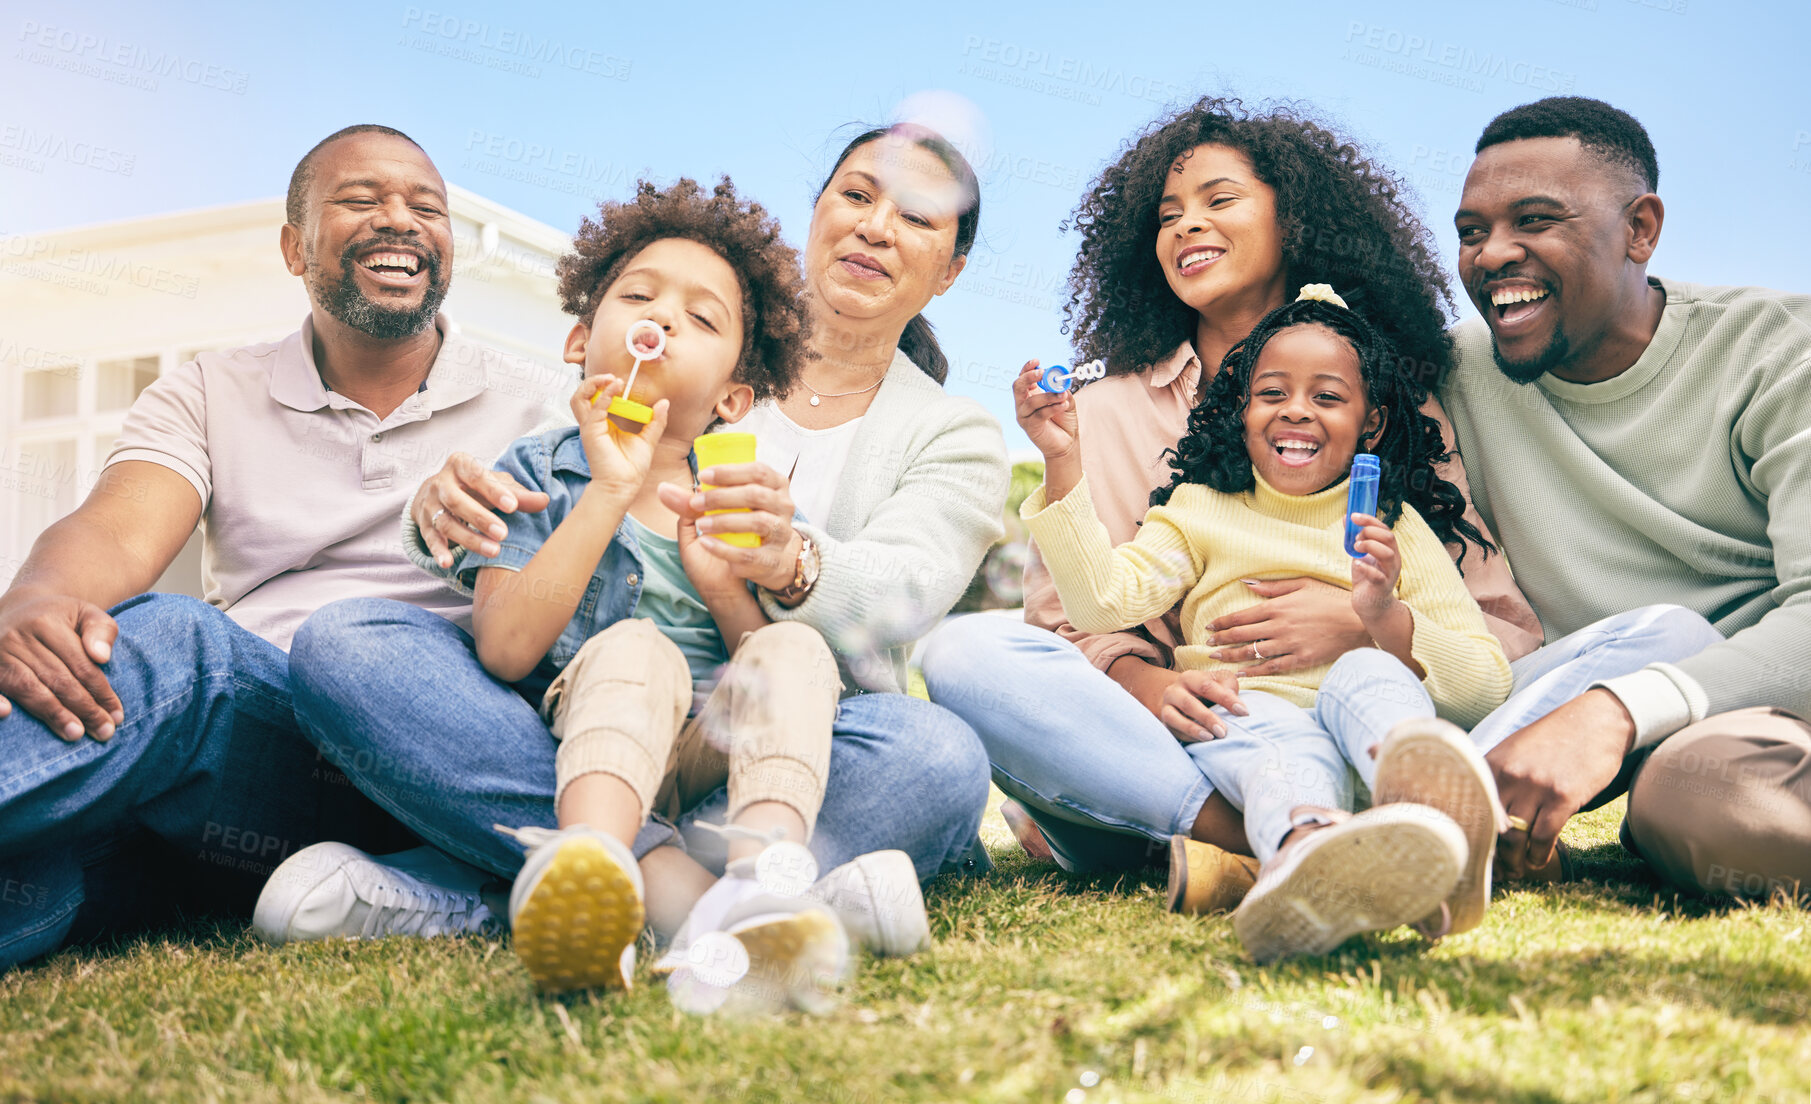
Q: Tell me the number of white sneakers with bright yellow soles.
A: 2